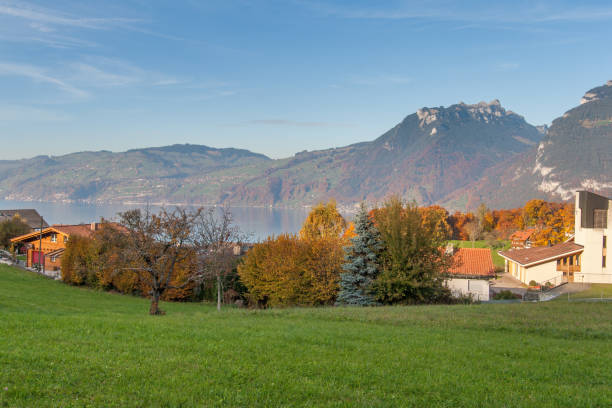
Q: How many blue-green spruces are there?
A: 1